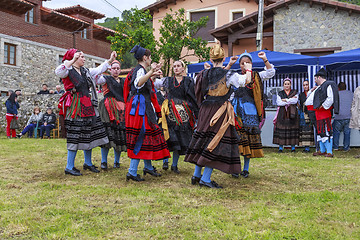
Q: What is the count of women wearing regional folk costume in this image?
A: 8